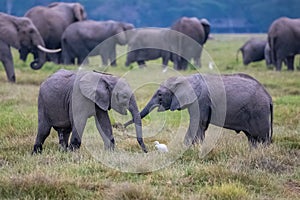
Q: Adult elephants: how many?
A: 6